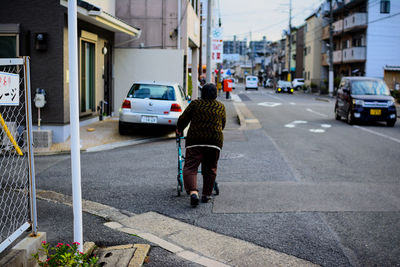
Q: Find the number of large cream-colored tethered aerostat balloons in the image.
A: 0